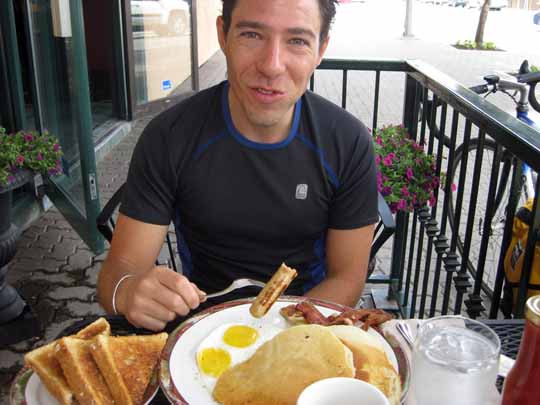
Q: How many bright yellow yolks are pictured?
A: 2